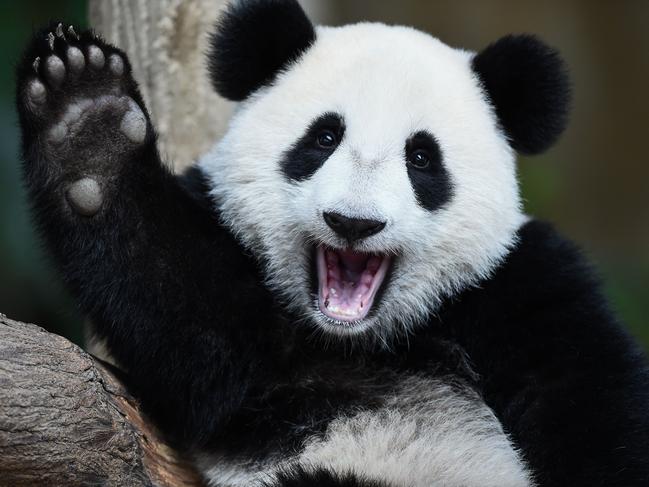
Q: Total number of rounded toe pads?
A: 5